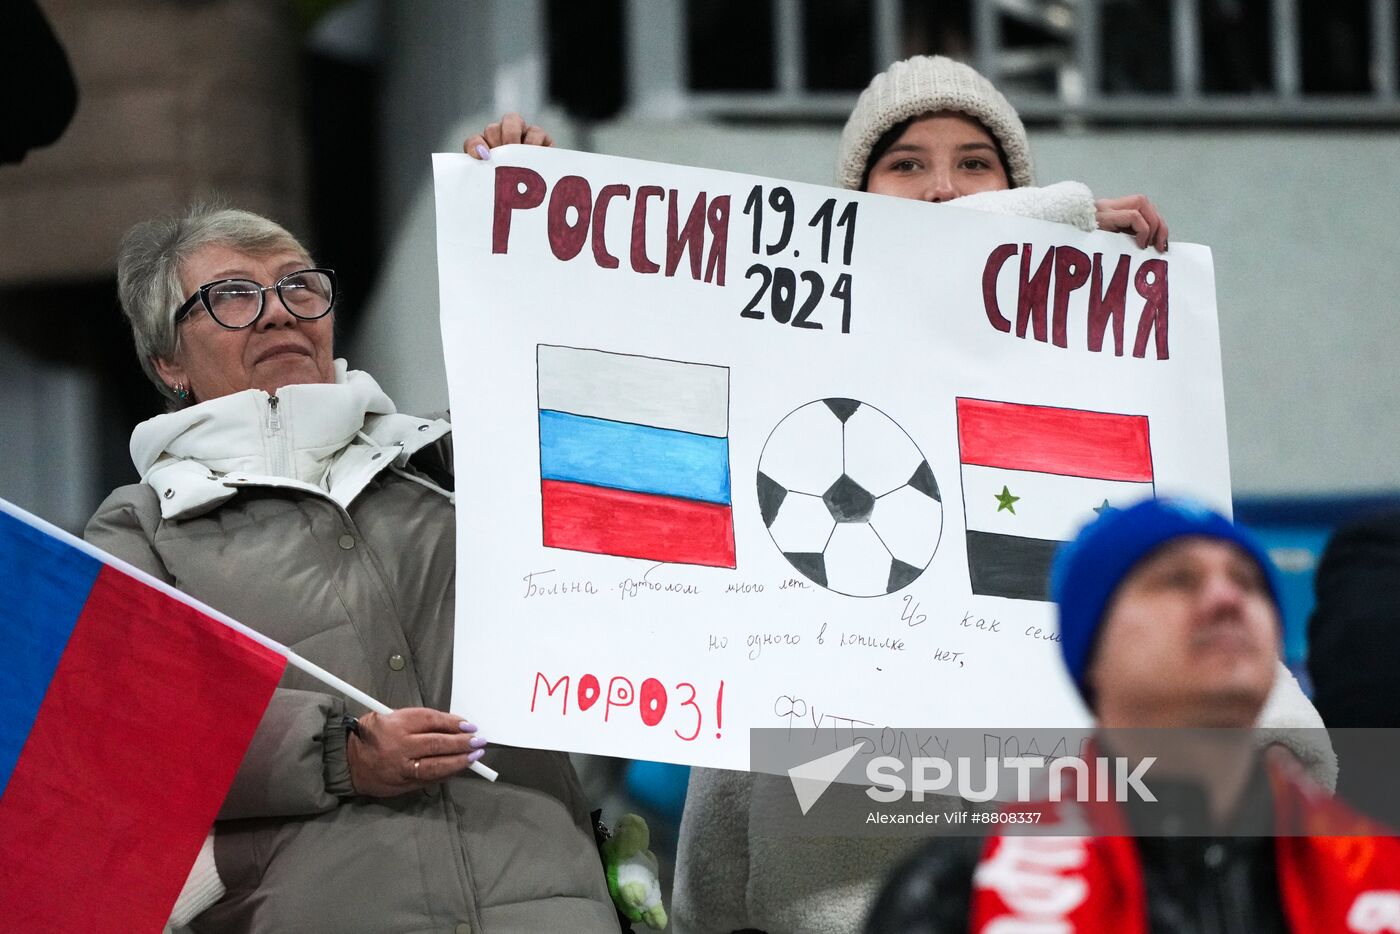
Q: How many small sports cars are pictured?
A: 0